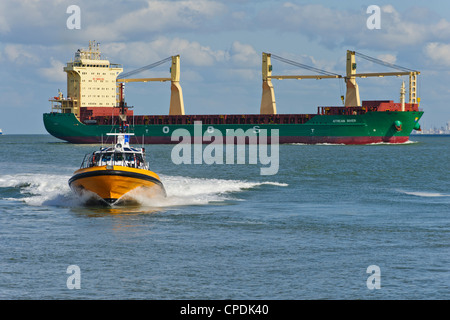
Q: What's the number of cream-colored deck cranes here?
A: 3